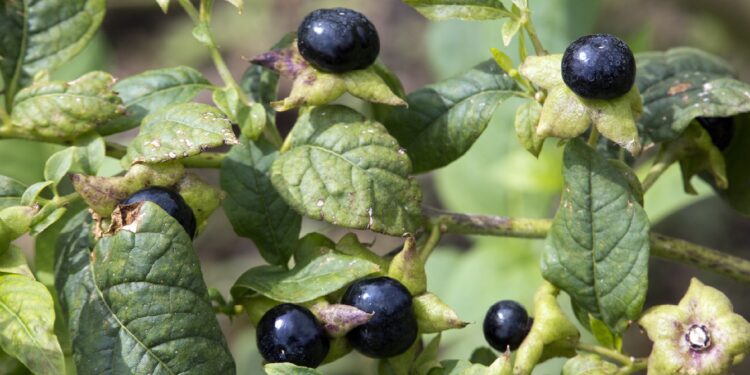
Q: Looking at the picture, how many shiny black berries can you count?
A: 7